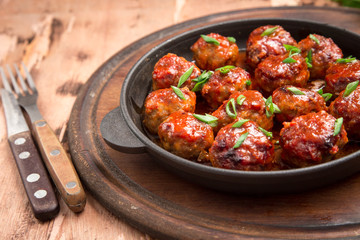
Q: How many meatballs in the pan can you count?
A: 14